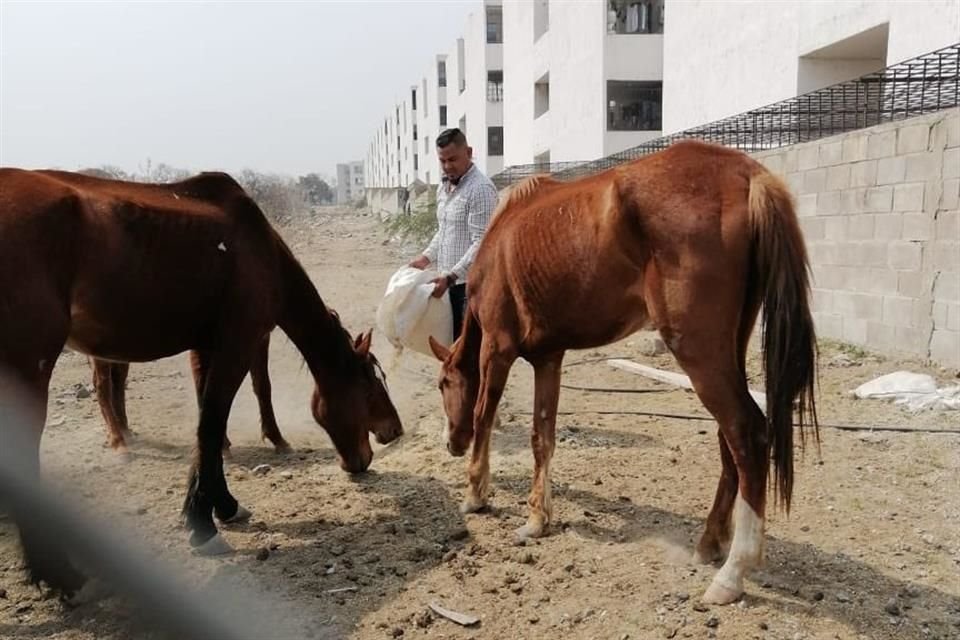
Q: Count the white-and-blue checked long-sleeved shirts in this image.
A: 1